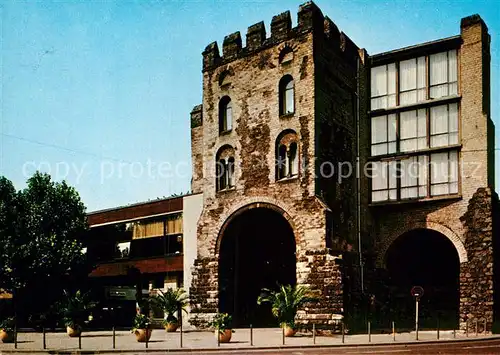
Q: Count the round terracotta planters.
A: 6